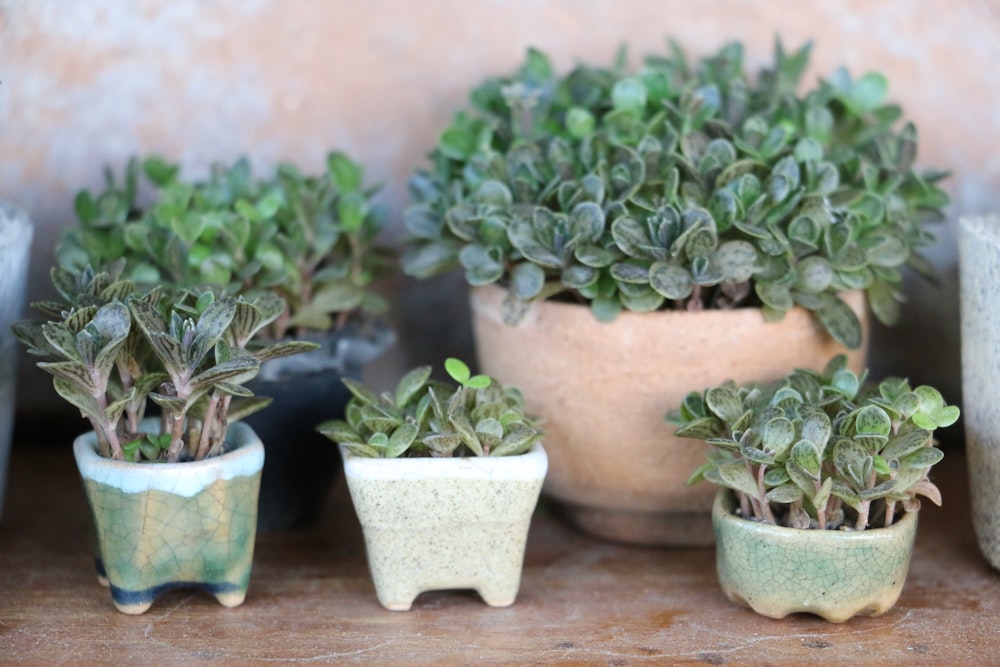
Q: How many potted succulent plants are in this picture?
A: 5